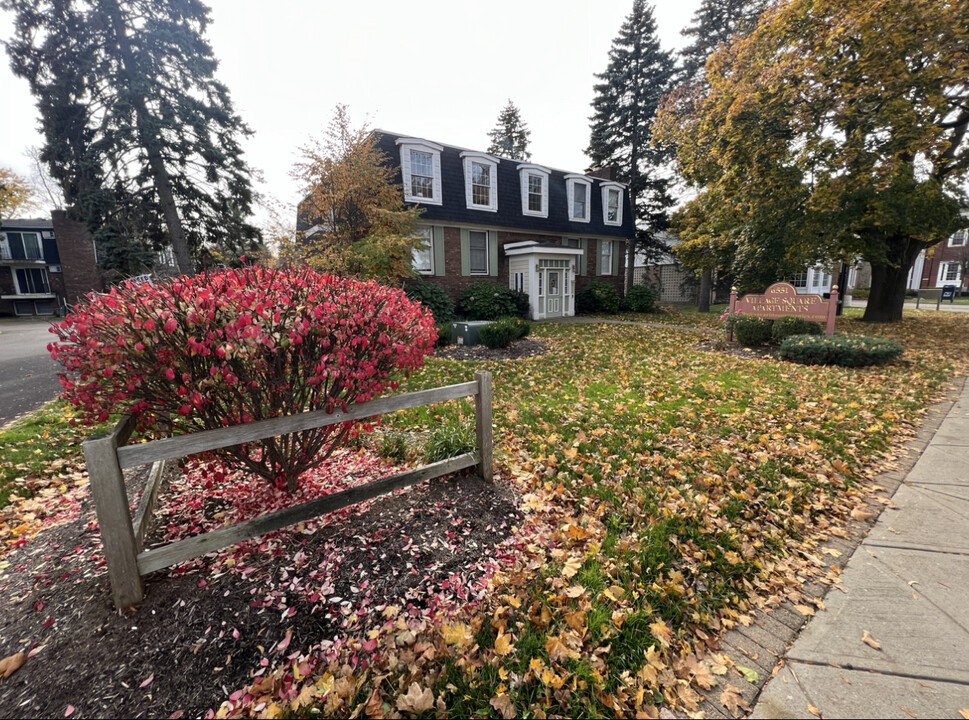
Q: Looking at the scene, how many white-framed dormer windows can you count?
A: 5